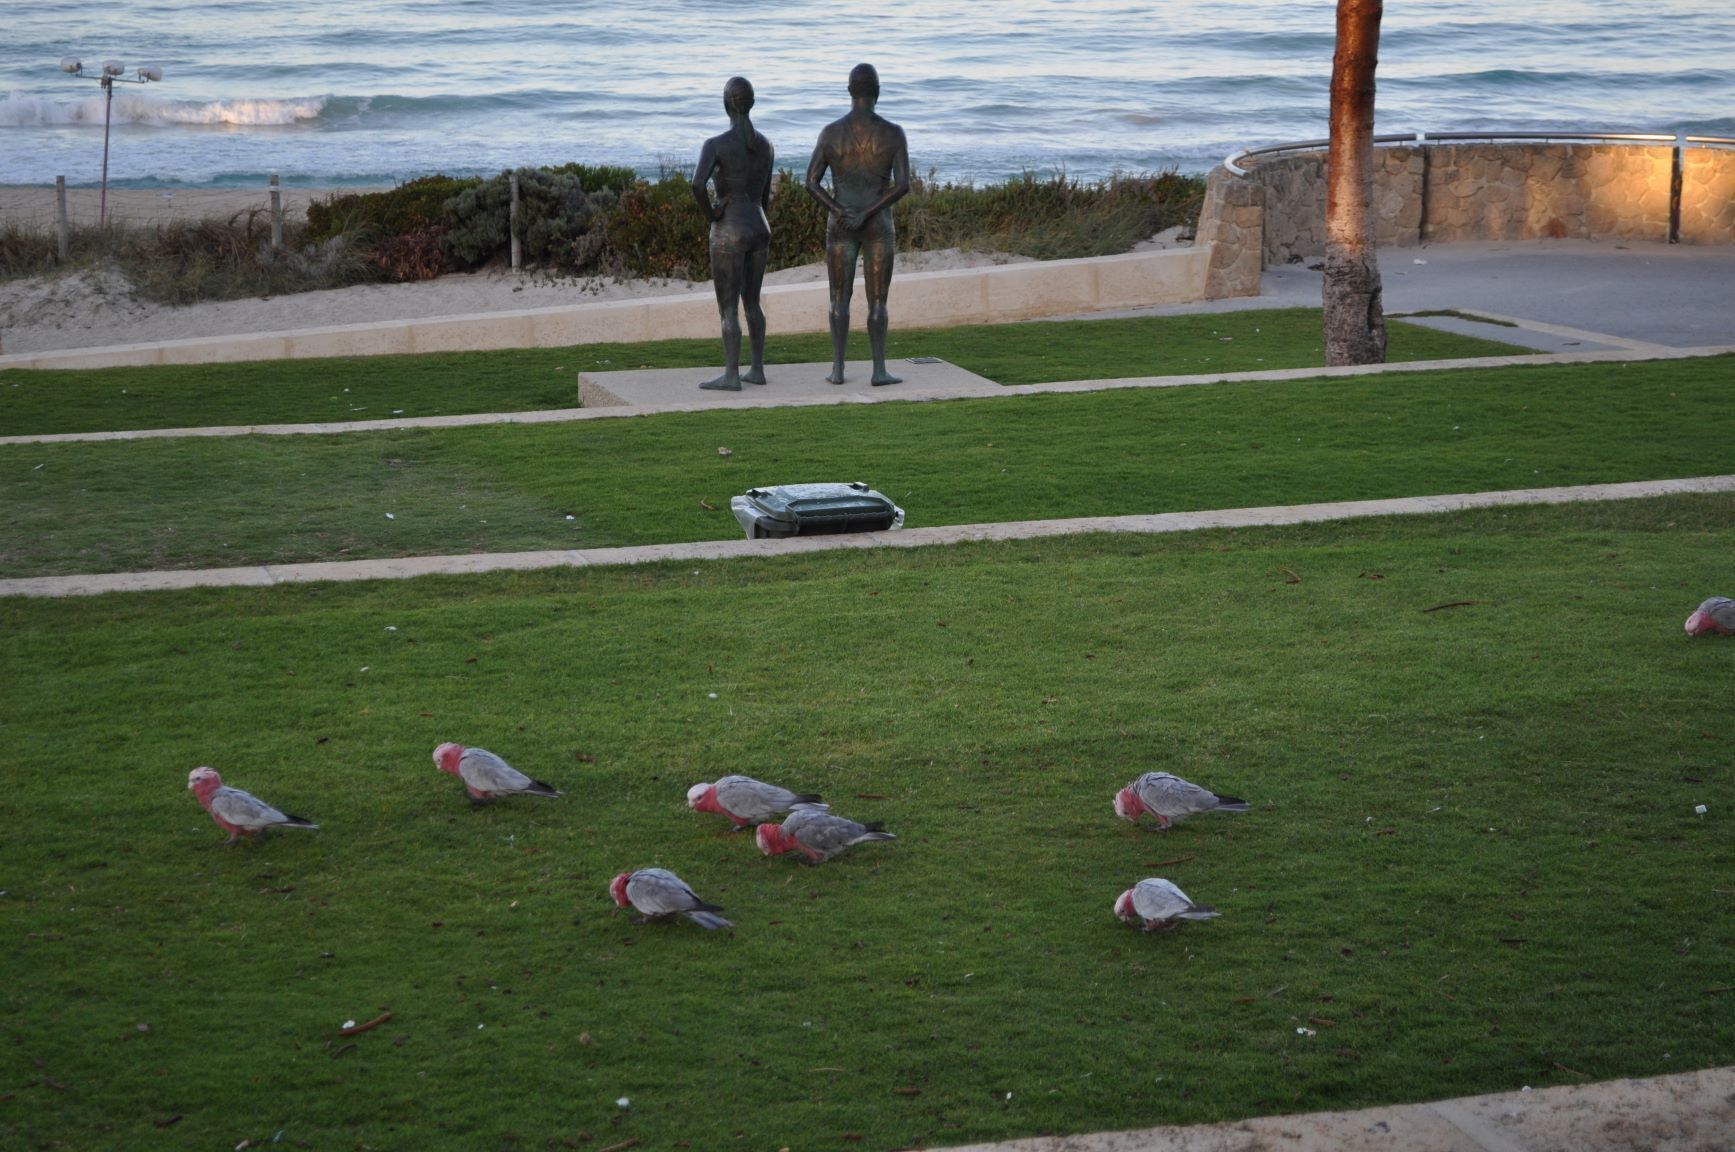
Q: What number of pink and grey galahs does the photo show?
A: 8